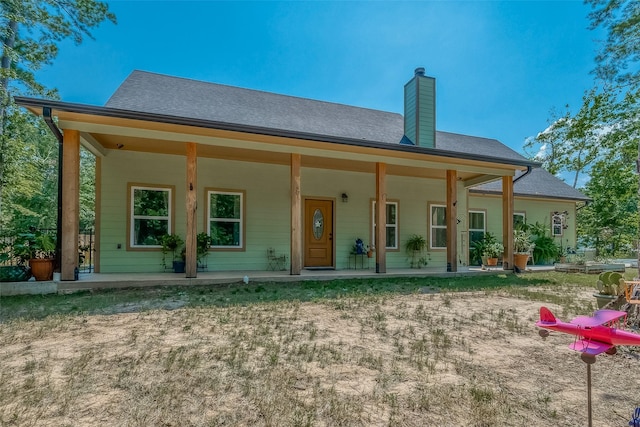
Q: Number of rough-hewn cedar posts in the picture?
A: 6